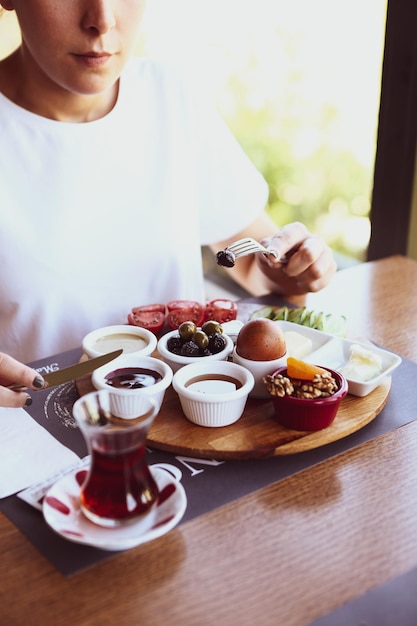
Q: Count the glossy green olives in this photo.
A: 3